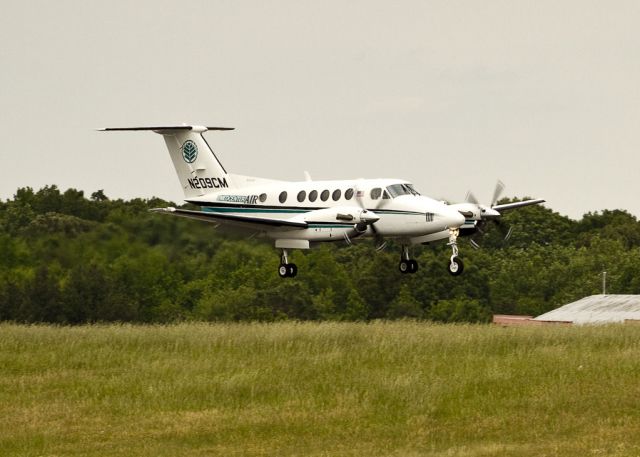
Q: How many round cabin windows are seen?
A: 7